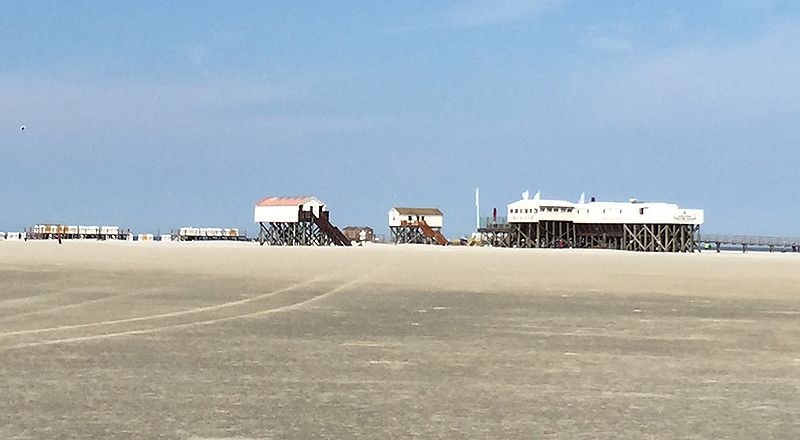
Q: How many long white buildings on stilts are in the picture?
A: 1